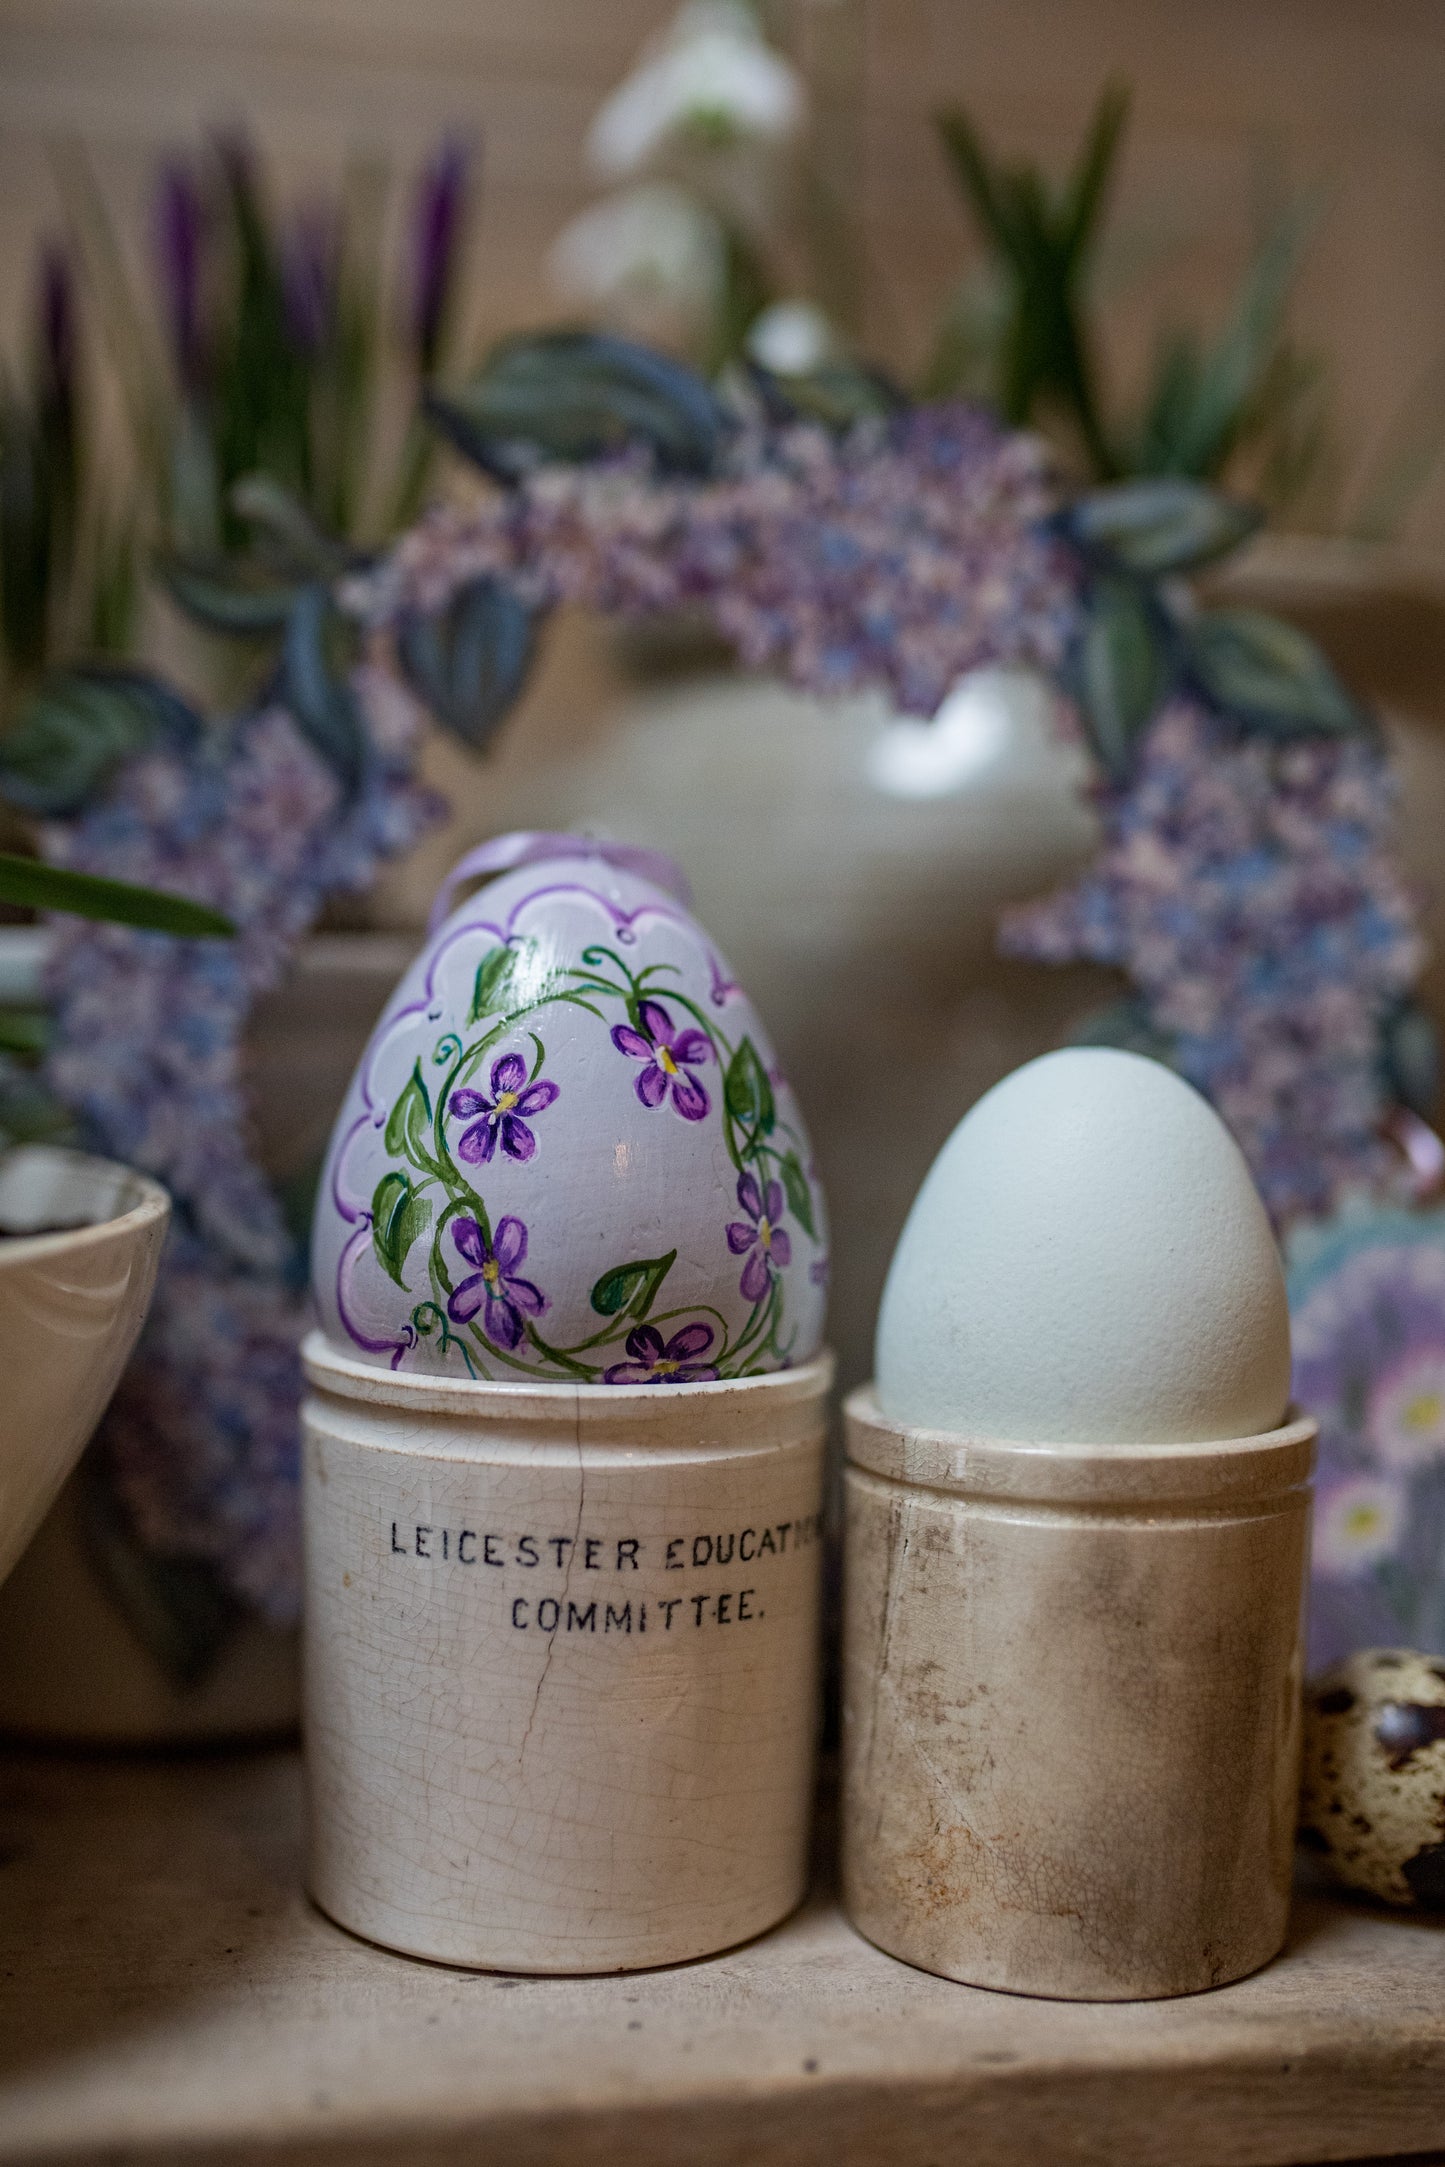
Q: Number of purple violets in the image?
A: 5